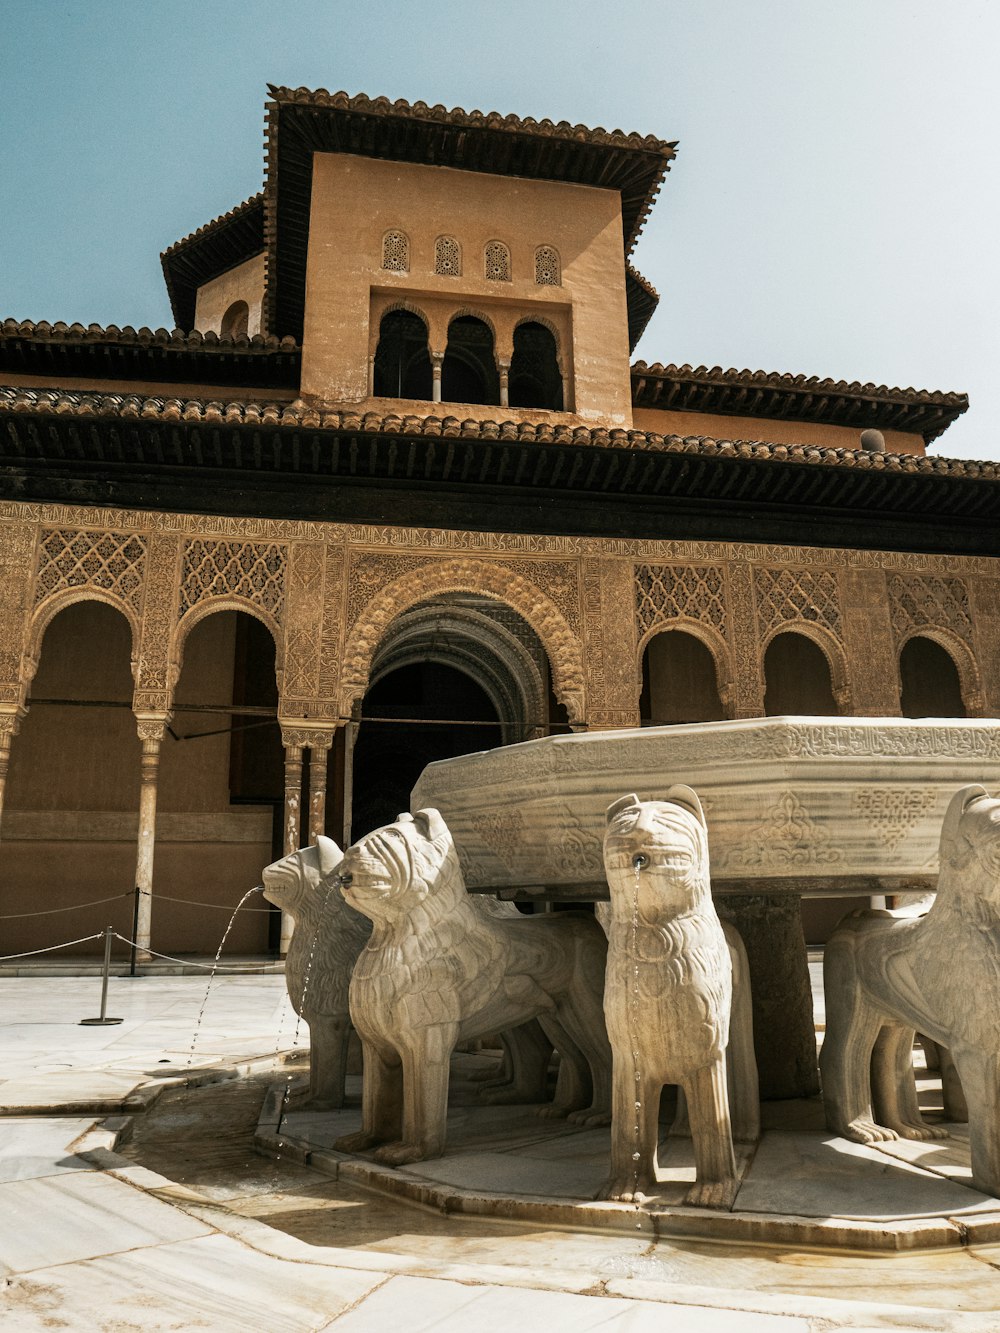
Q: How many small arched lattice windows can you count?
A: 4